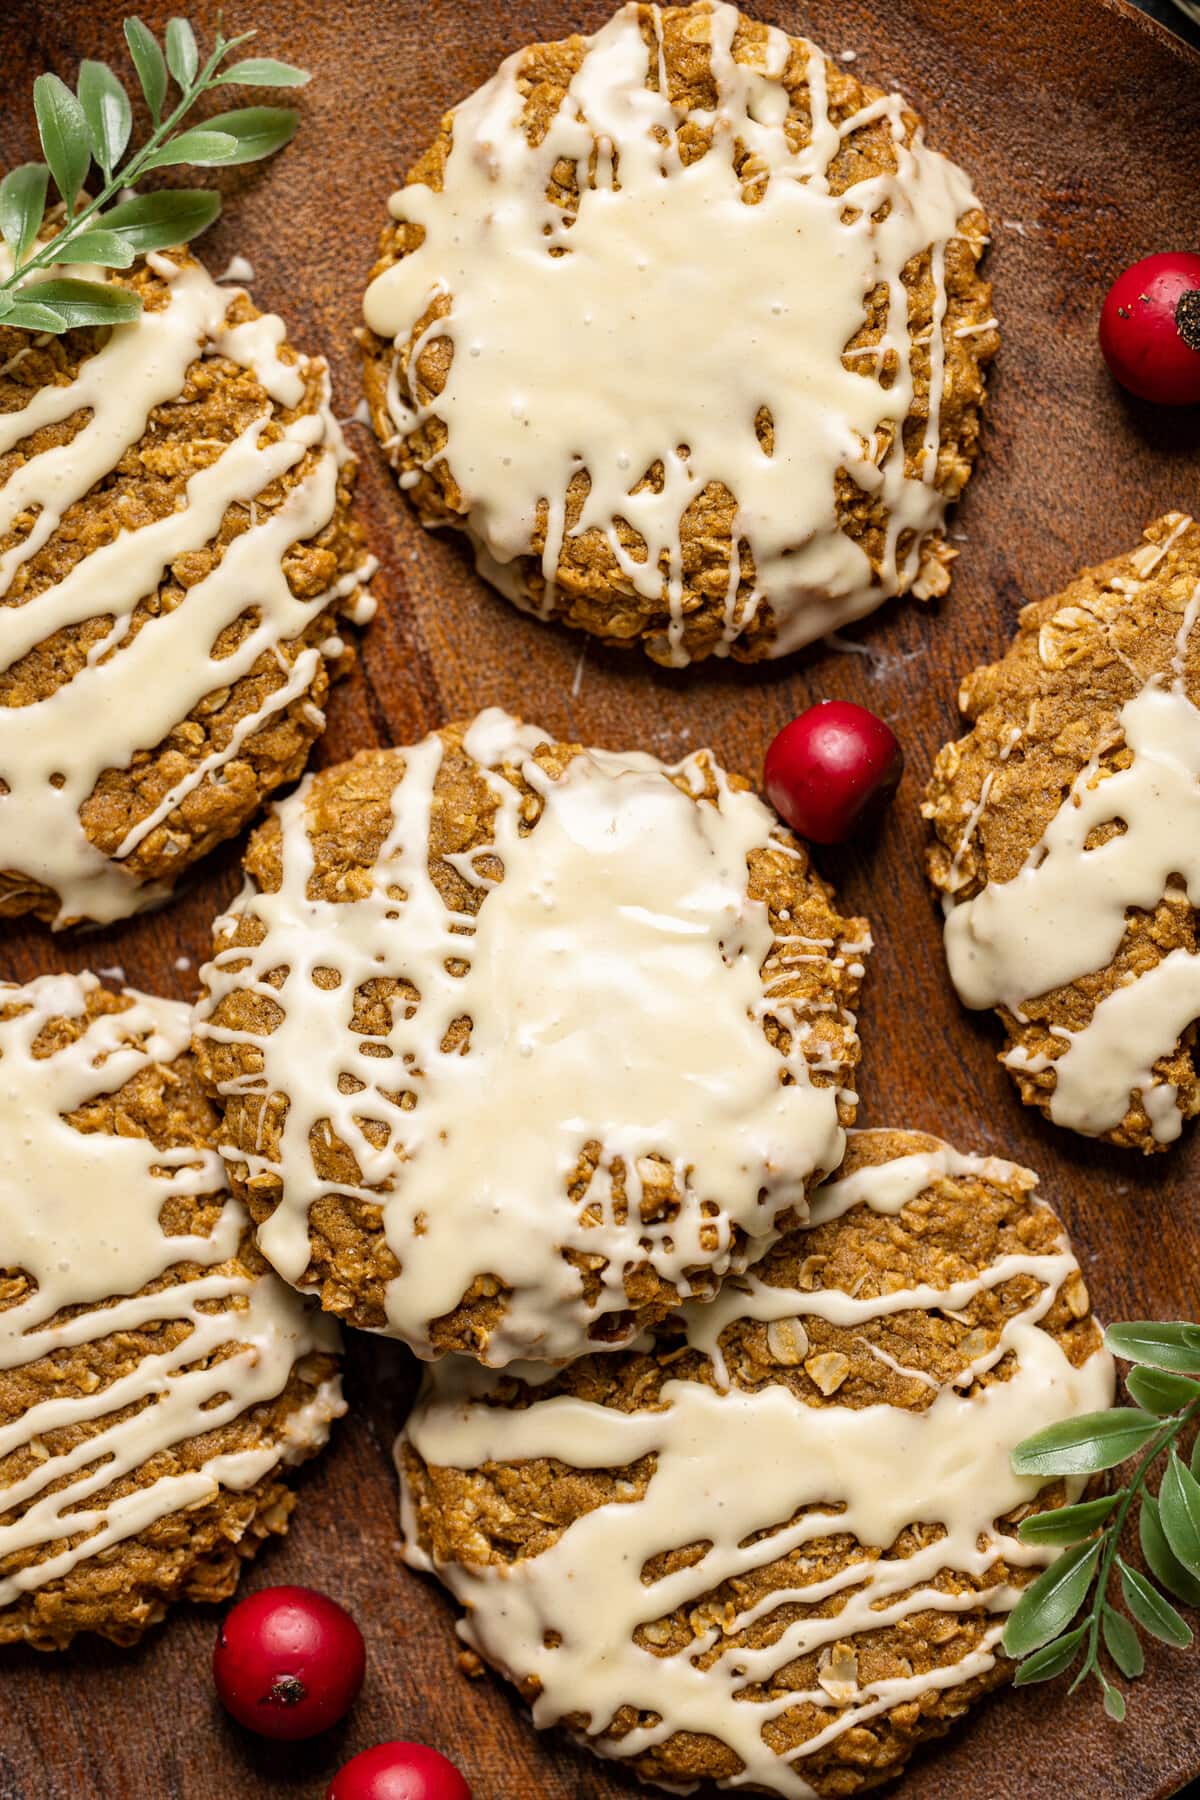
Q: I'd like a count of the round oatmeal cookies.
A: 6